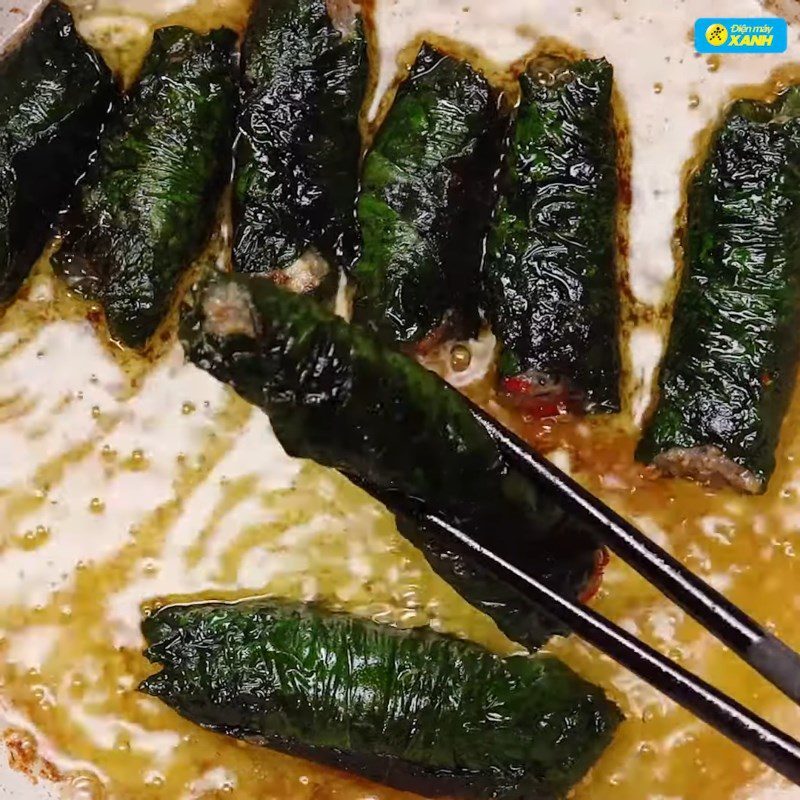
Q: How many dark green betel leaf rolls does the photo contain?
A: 8